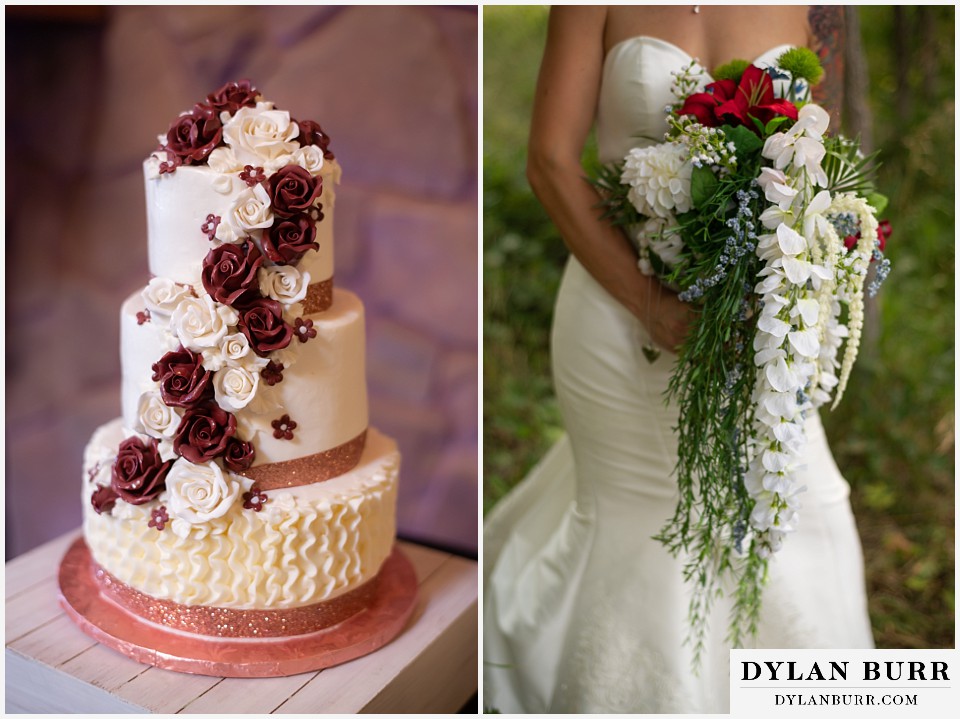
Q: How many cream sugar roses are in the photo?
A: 10